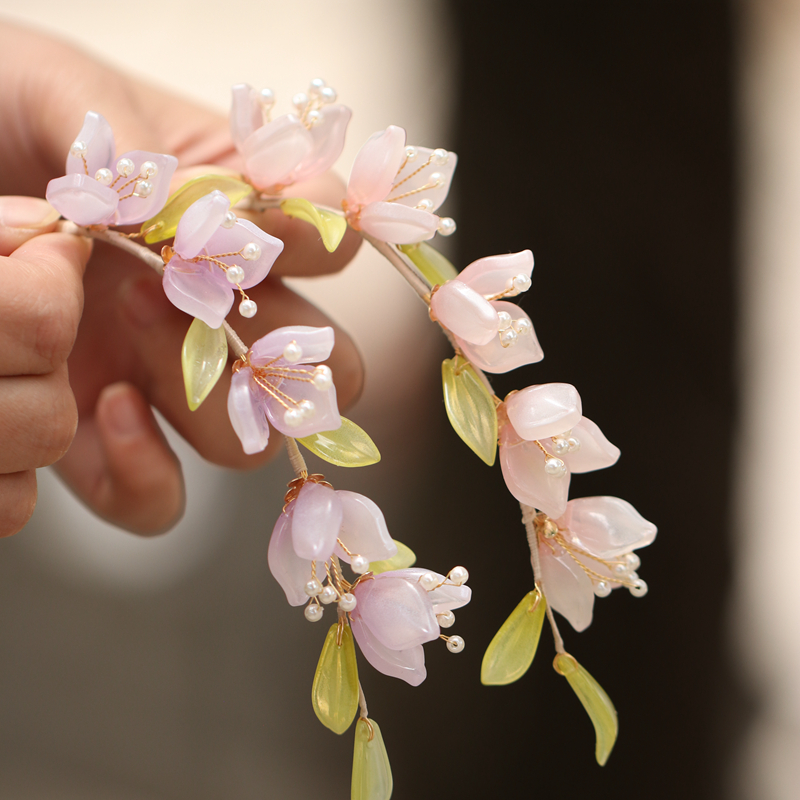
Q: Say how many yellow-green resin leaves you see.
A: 11